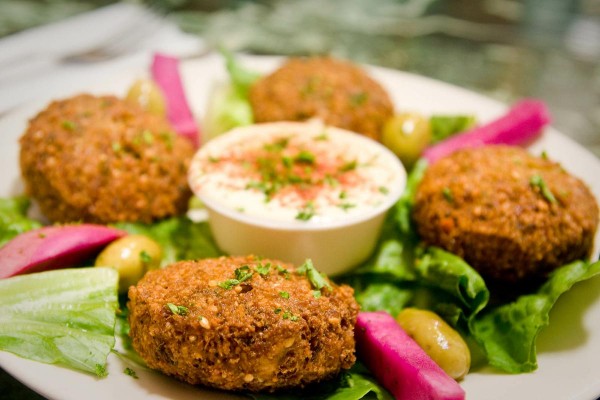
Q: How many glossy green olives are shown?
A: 4